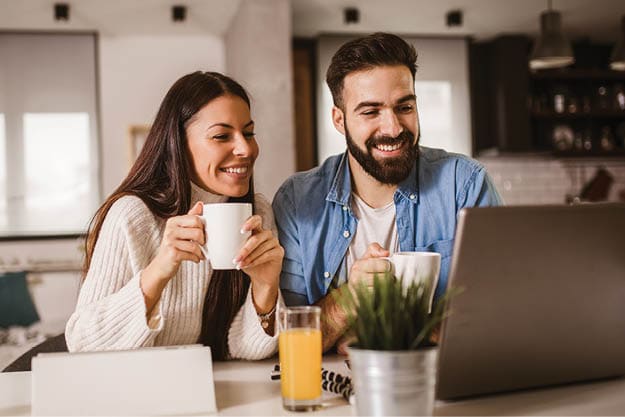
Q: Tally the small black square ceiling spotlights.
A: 4